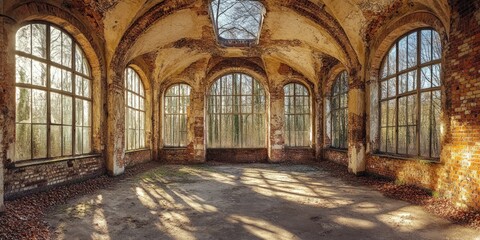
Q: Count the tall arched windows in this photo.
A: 7